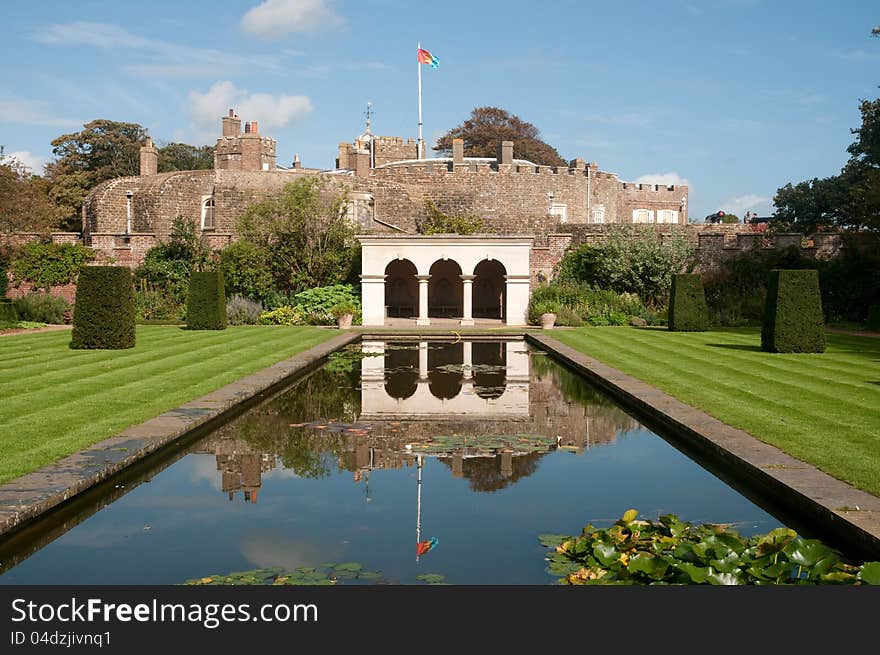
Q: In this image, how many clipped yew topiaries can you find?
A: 4